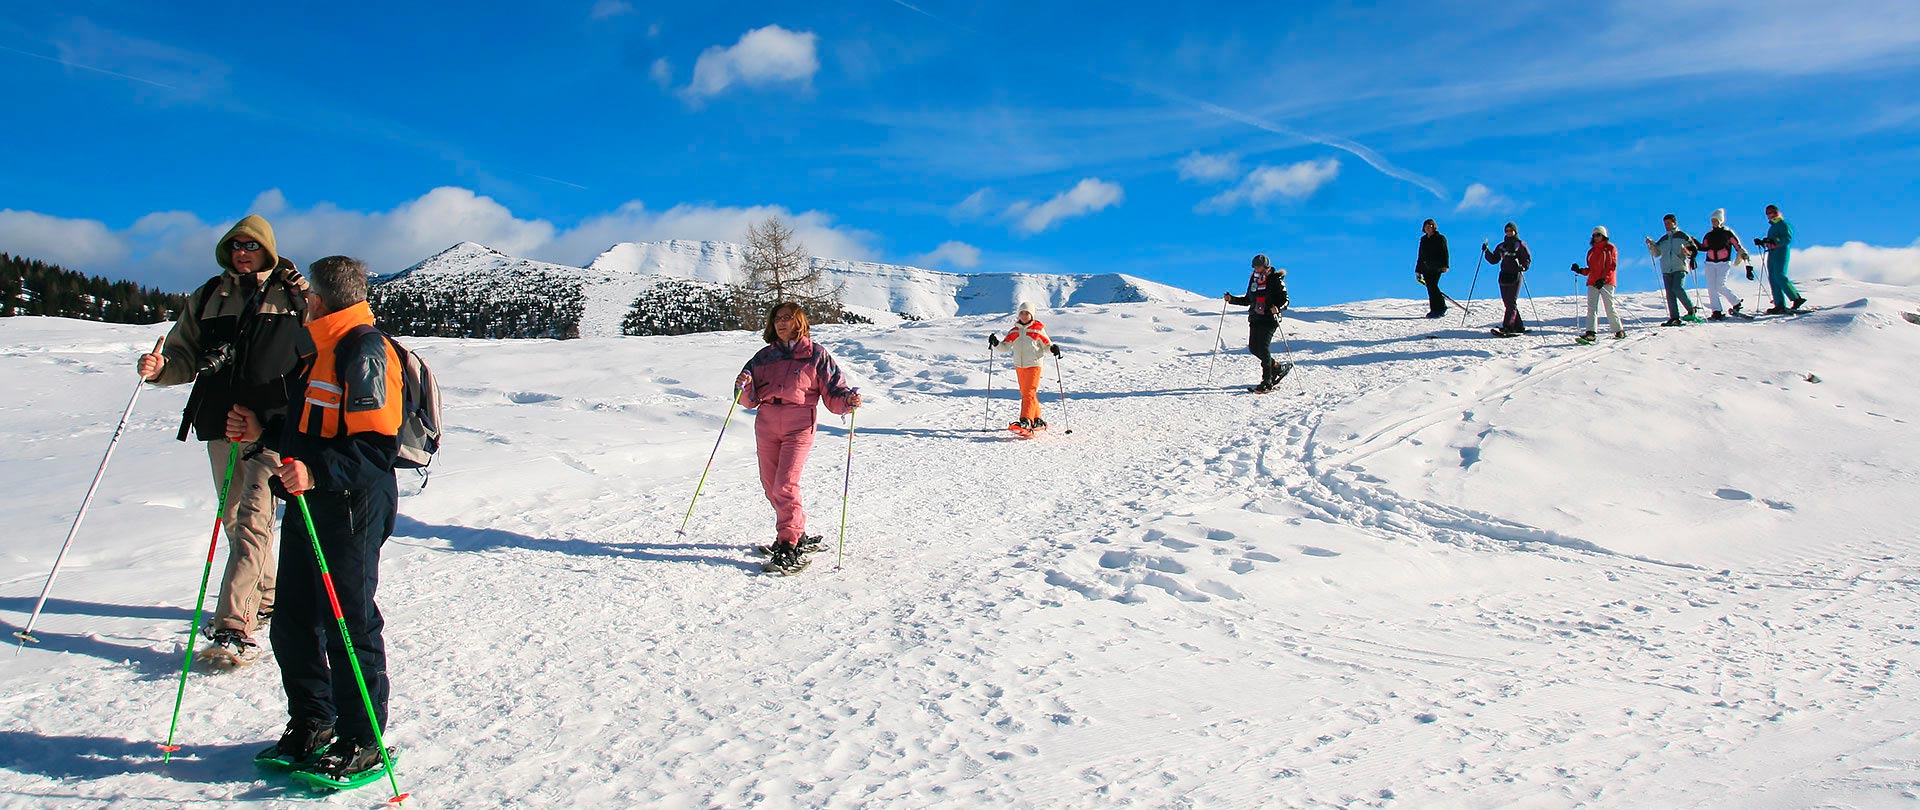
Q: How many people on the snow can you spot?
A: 11